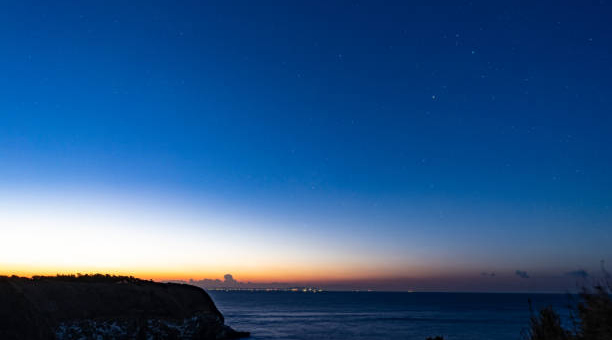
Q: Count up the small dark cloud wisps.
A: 3